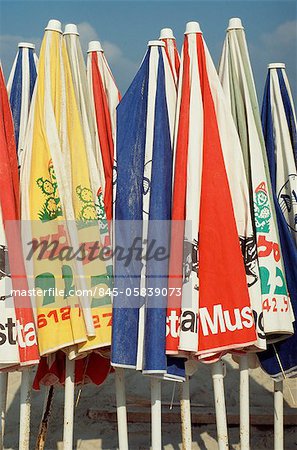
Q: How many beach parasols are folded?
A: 10